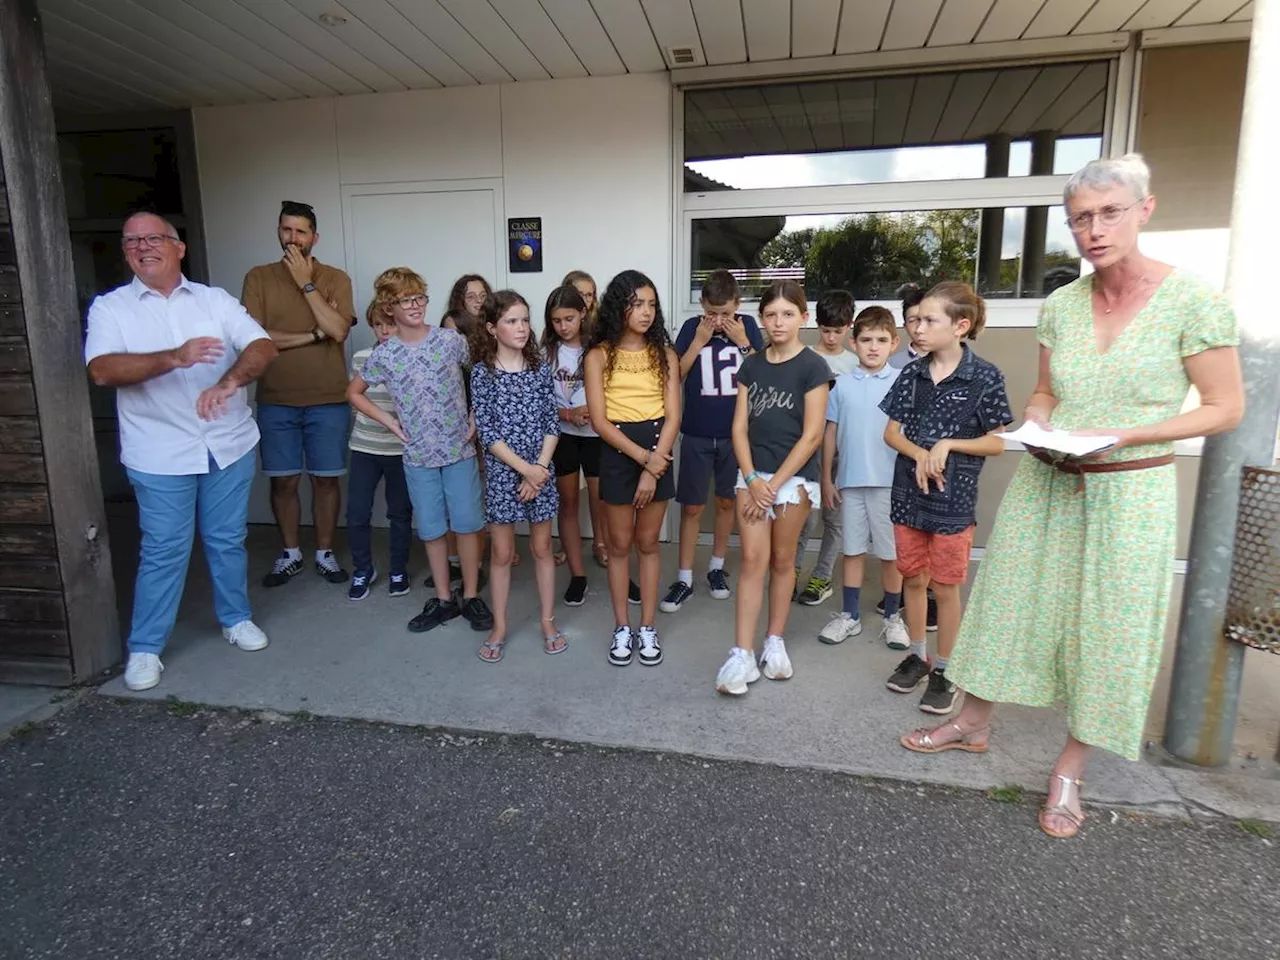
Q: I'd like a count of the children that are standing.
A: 13